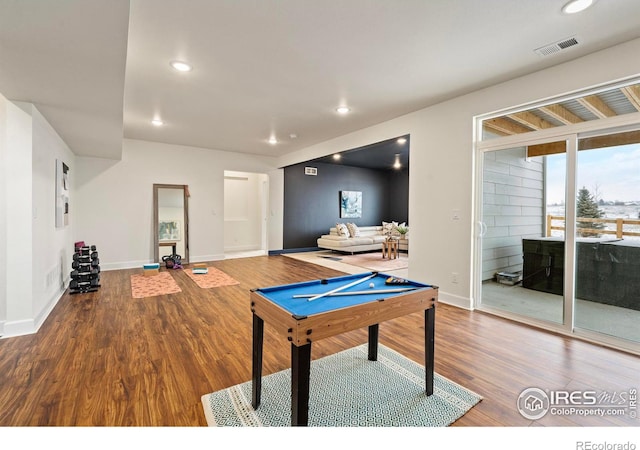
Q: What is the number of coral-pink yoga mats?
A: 2